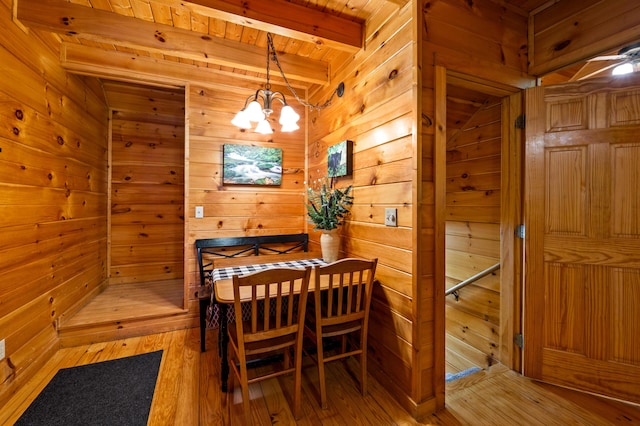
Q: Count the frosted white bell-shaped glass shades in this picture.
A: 5